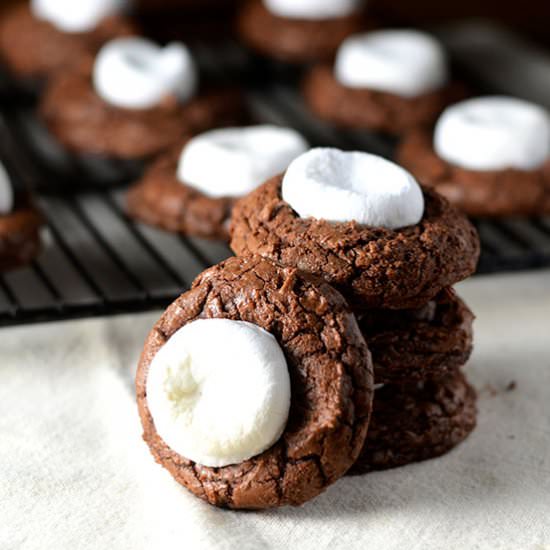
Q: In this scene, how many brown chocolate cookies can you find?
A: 11